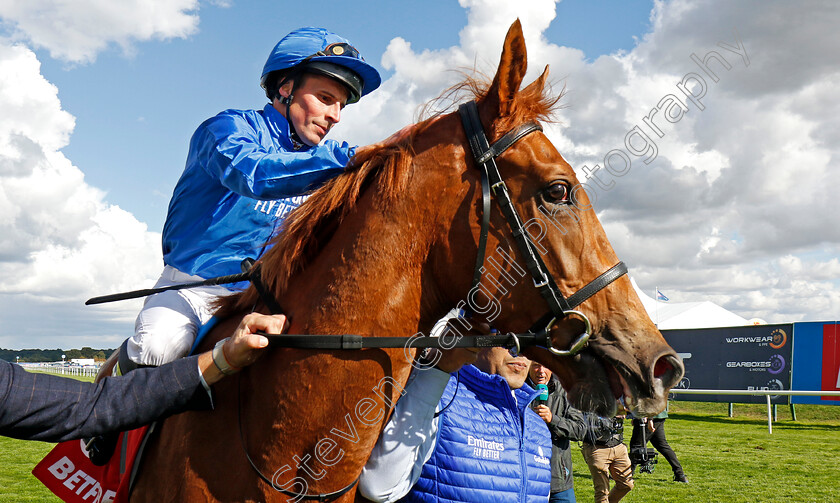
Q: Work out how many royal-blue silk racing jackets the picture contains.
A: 1